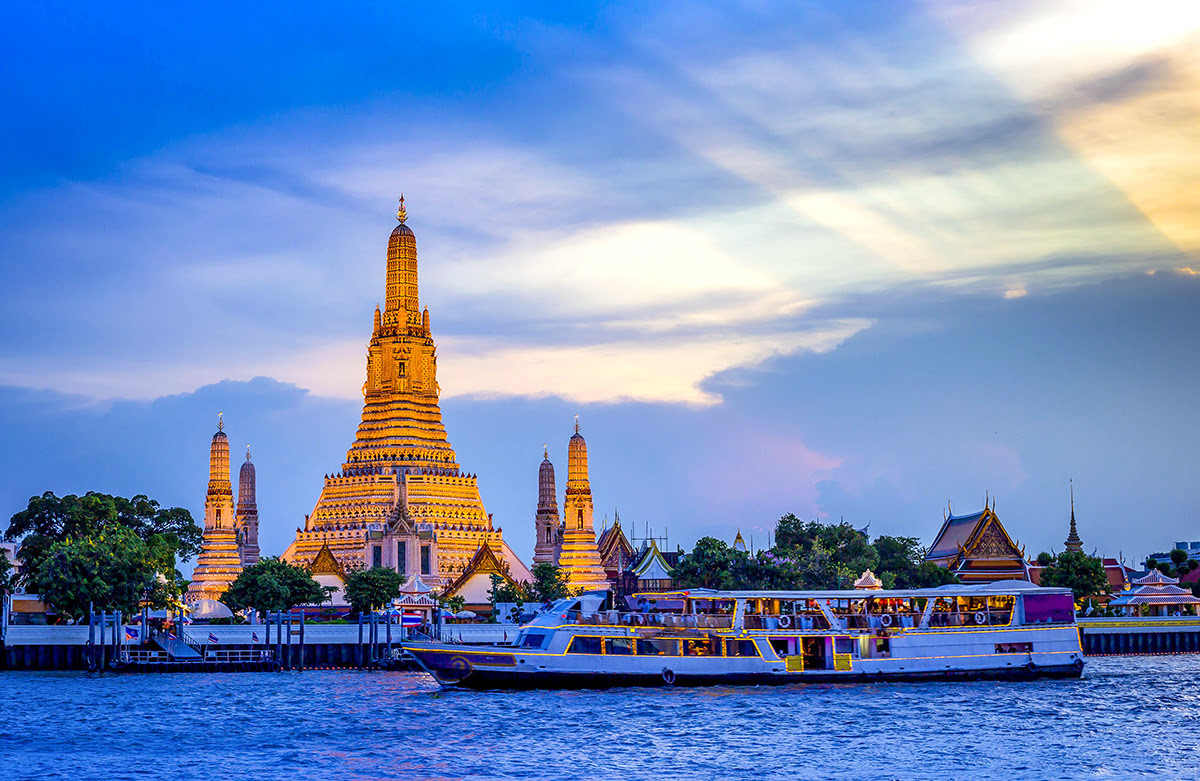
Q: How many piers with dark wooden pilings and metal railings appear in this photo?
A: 2